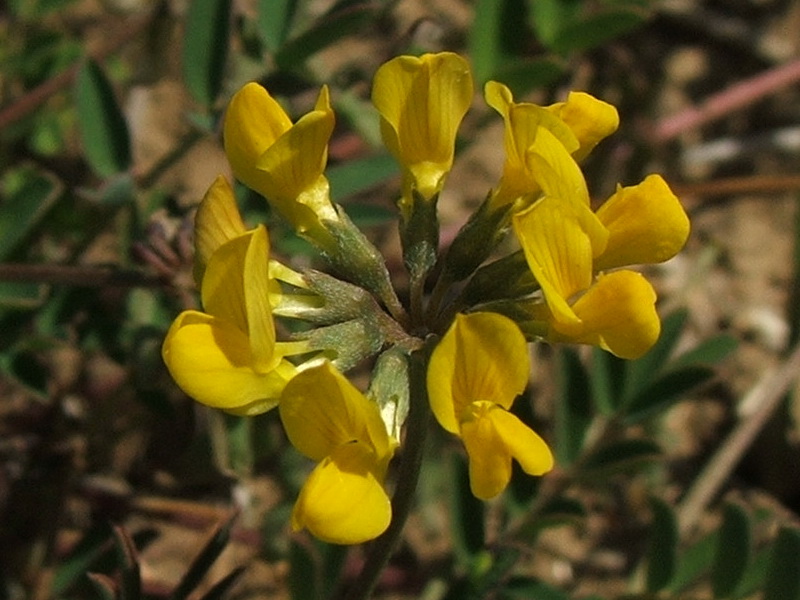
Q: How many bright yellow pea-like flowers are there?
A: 9